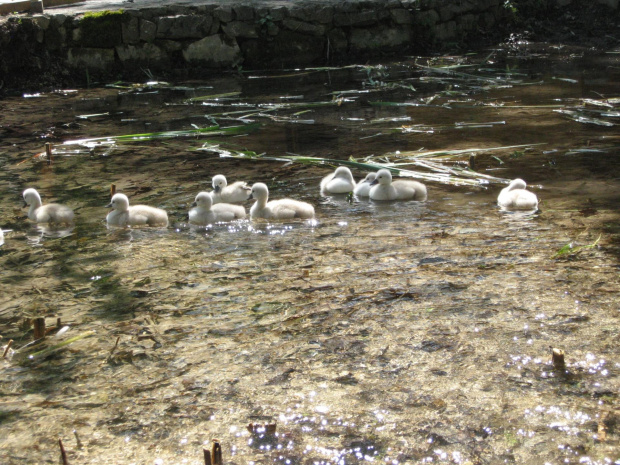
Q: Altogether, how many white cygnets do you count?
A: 9